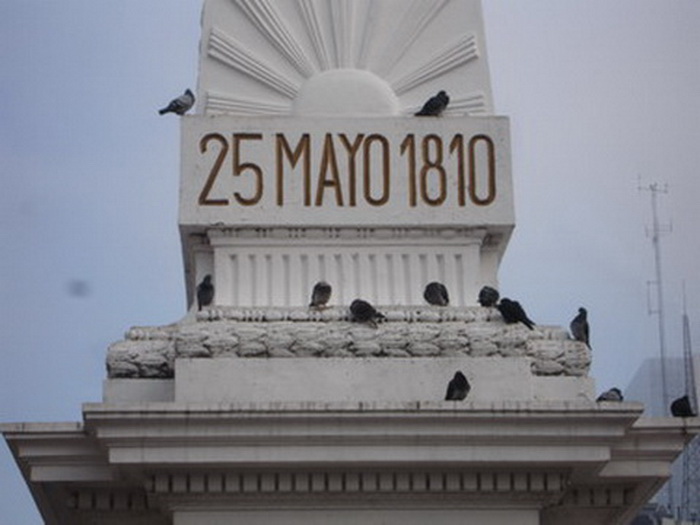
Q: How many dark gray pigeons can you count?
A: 12